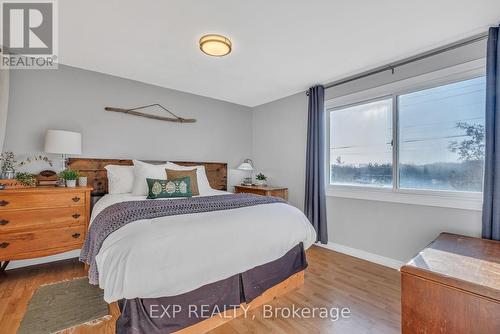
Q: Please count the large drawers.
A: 3